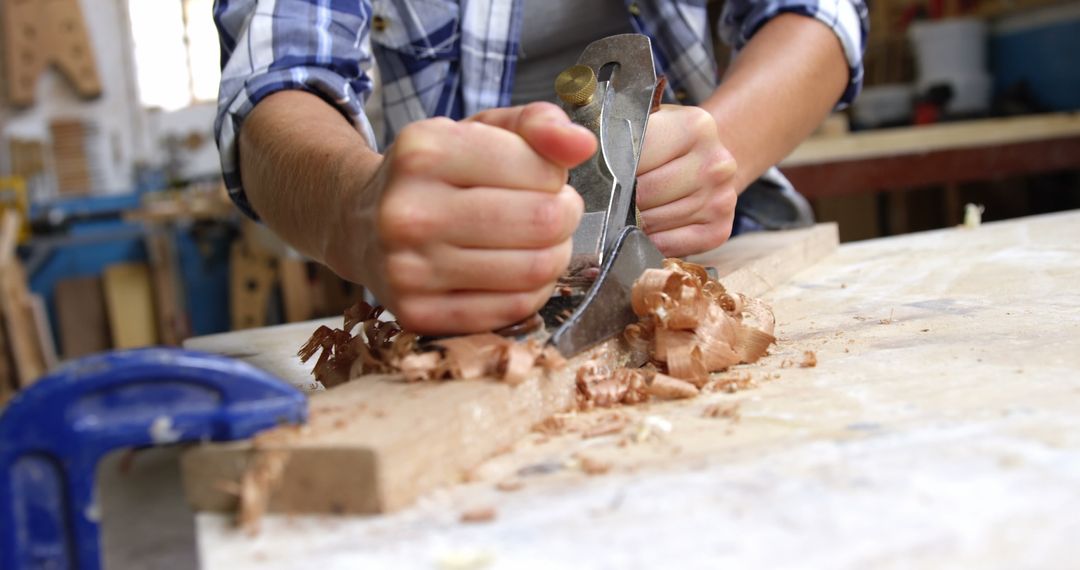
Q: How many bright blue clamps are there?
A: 1